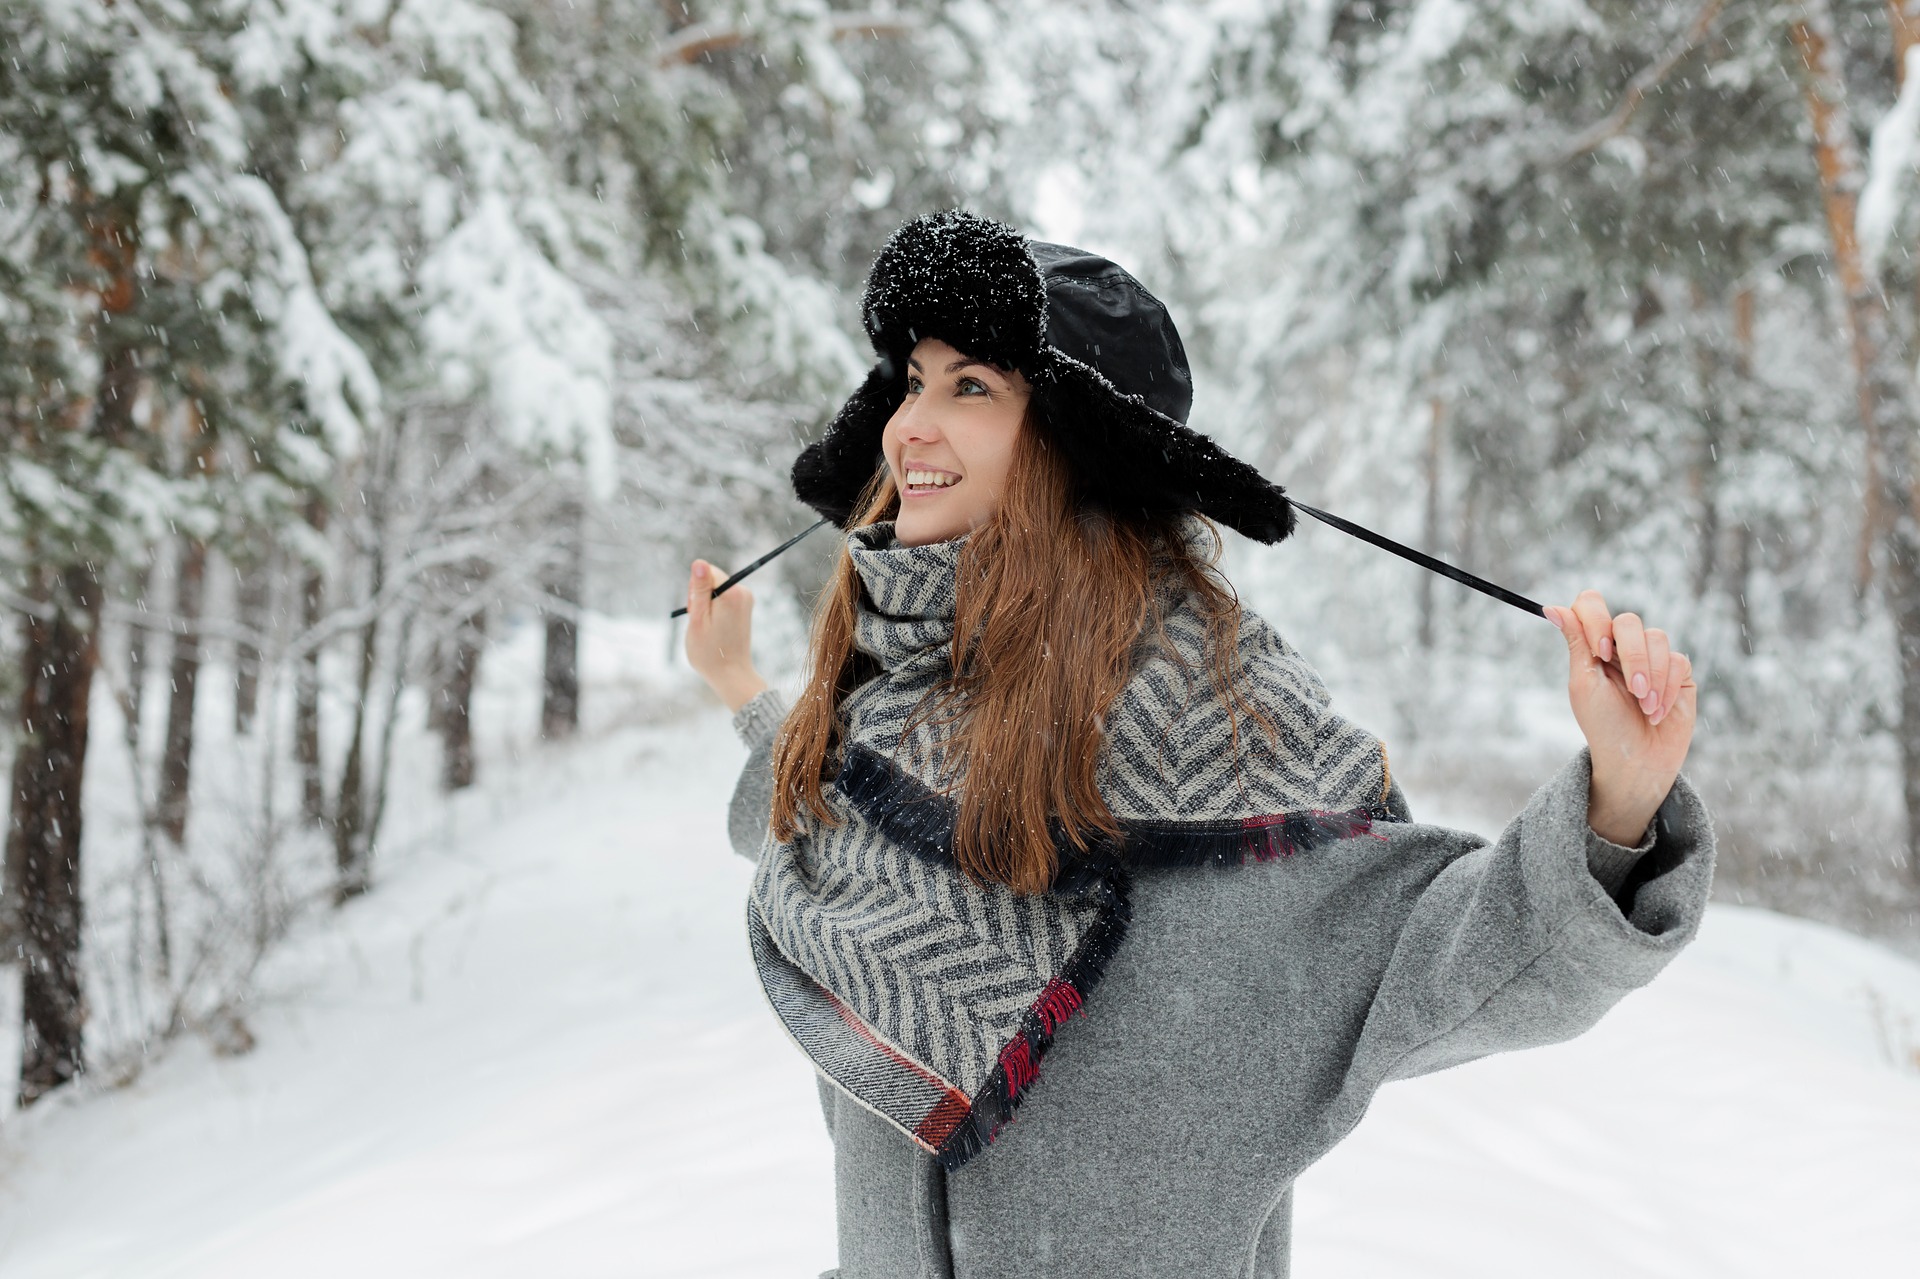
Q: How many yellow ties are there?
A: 0